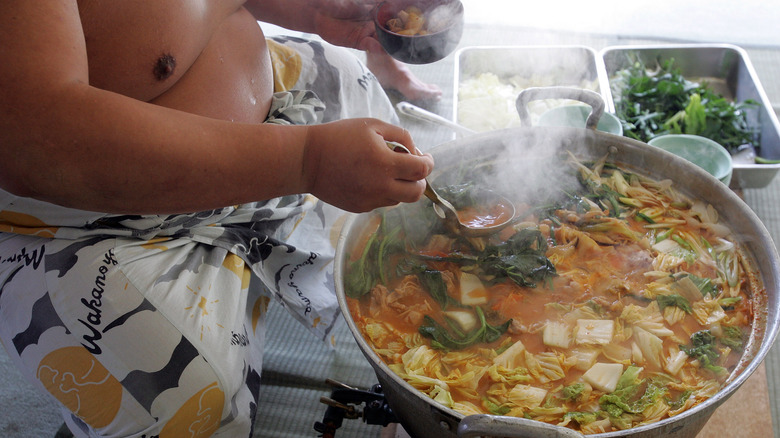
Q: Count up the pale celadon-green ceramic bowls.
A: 2